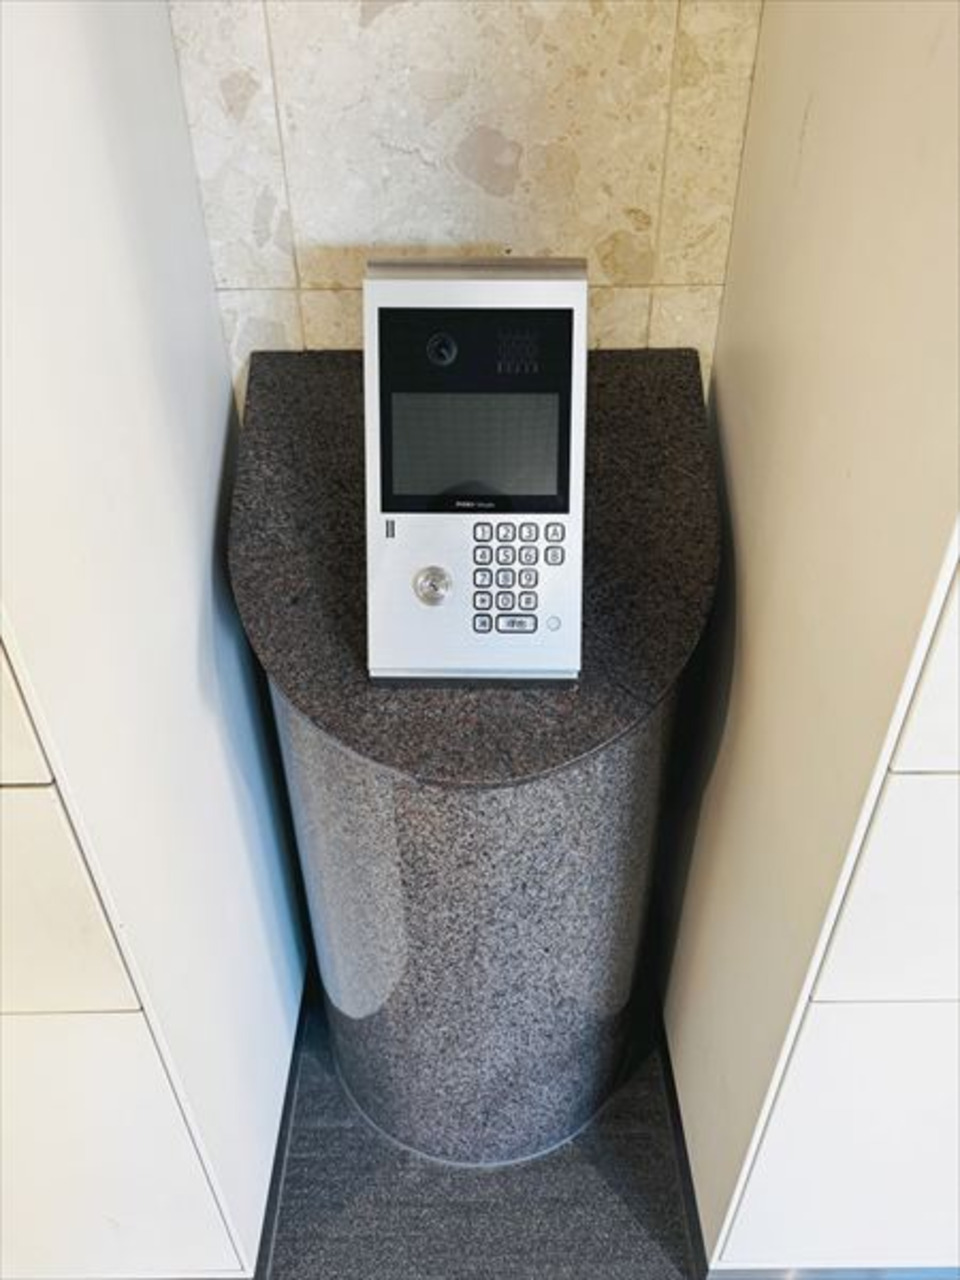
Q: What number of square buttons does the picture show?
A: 15